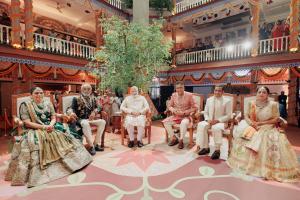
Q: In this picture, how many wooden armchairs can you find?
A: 6